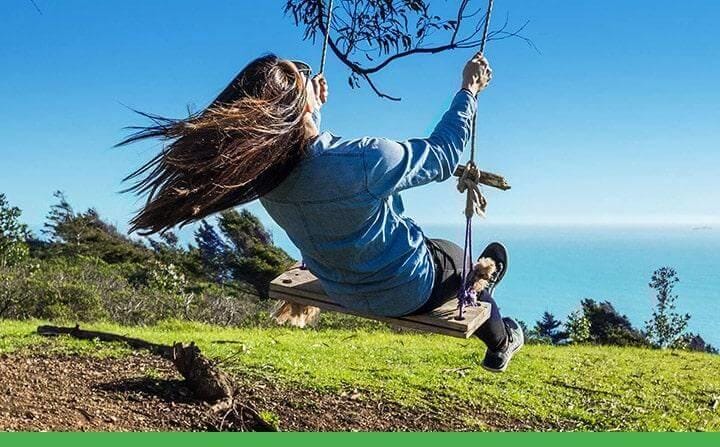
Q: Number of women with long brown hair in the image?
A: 1